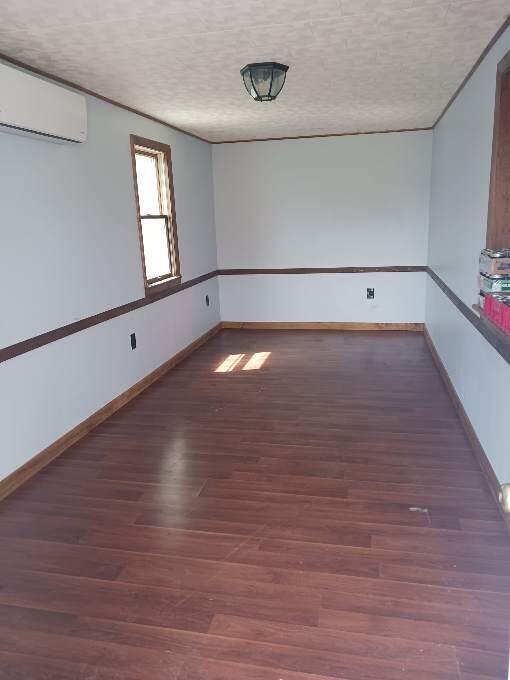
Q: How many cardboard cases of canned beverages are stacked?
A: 3